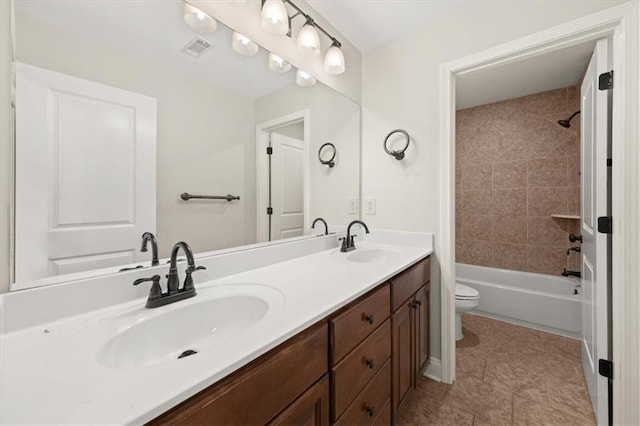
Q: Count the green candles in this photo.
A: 0